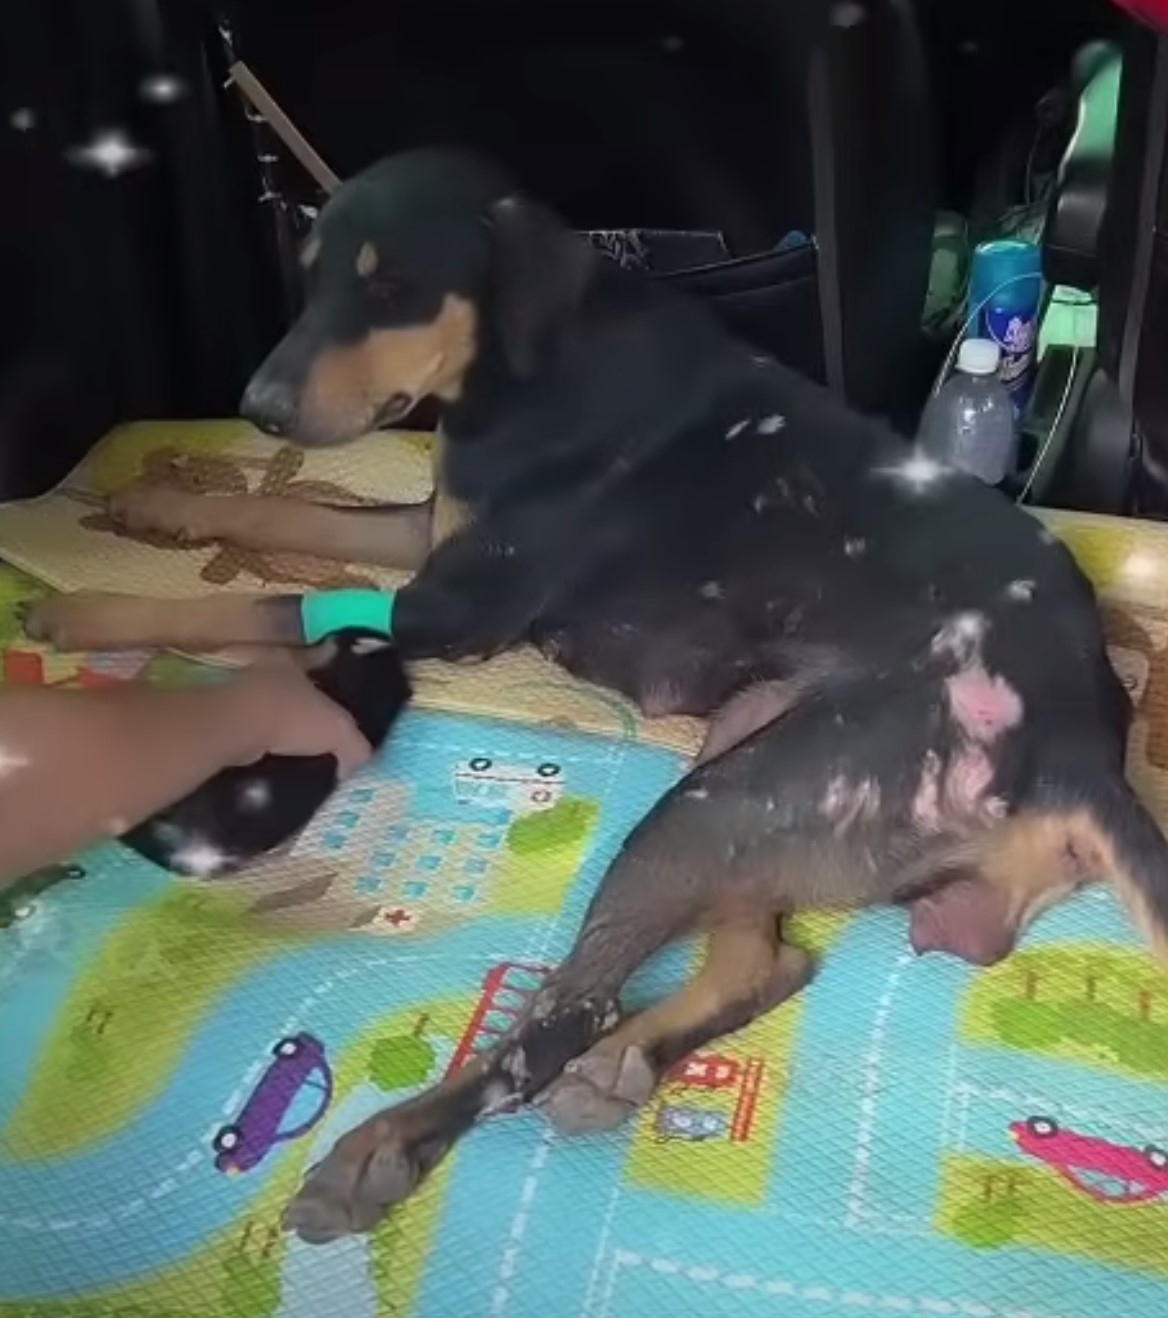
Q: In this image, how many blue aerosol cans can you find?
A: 1